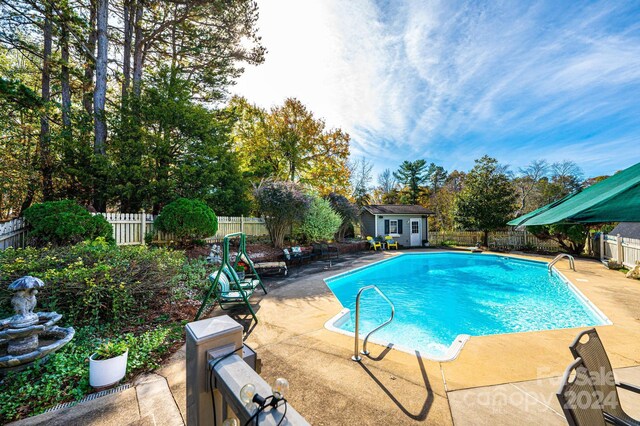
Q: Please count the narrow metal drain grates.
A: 1